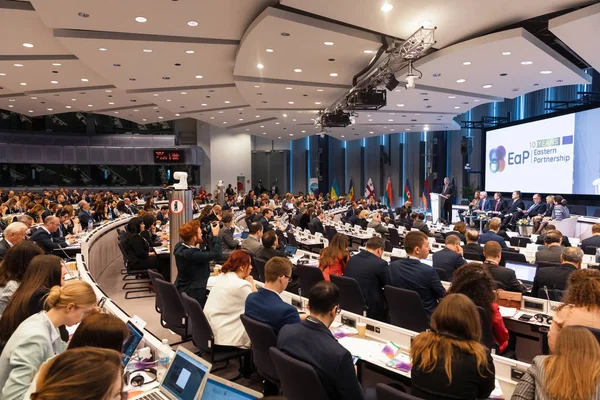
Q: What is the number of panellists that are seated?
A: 7